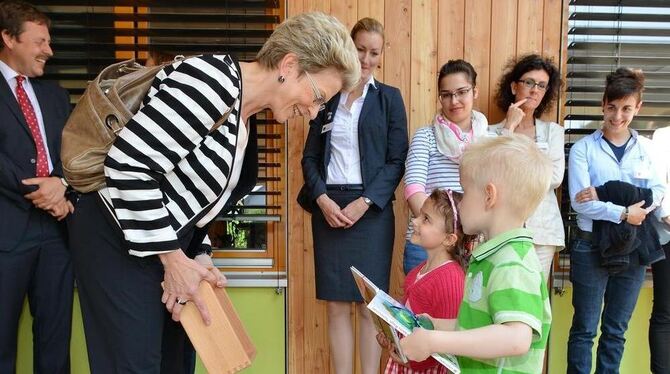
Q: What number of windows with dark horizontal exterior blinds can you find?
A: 2